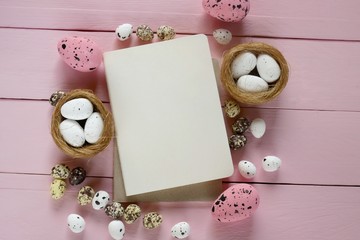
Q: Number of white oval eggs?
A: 15